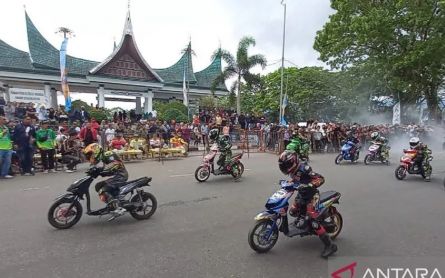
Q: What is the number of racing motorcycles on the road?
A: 7